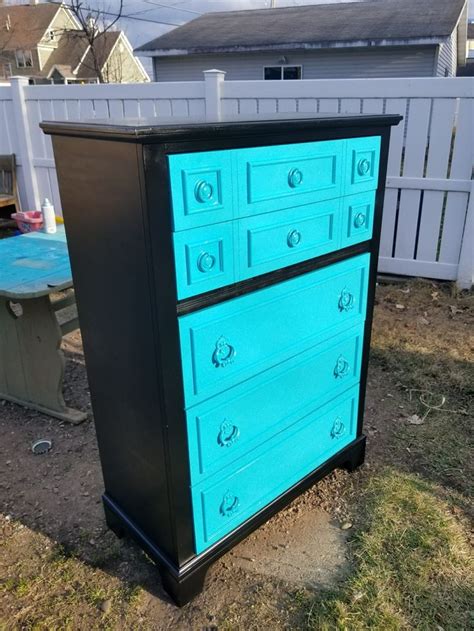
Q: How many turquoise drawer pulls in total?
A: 12